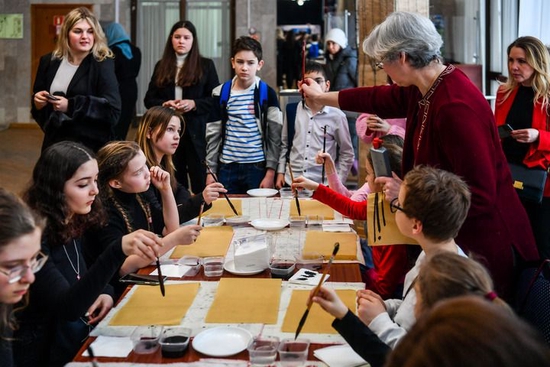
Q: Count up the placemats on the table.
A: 7